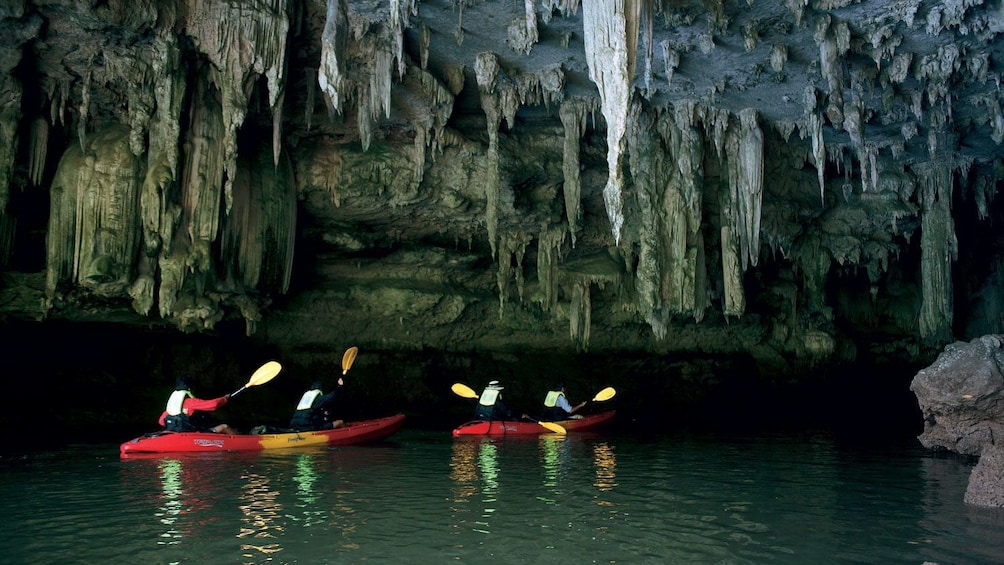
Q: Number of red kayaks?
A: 2